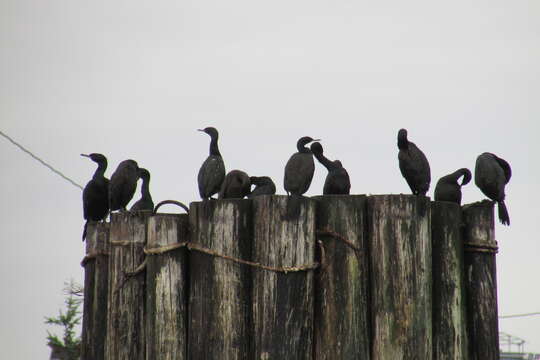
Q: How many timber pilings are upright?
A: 9